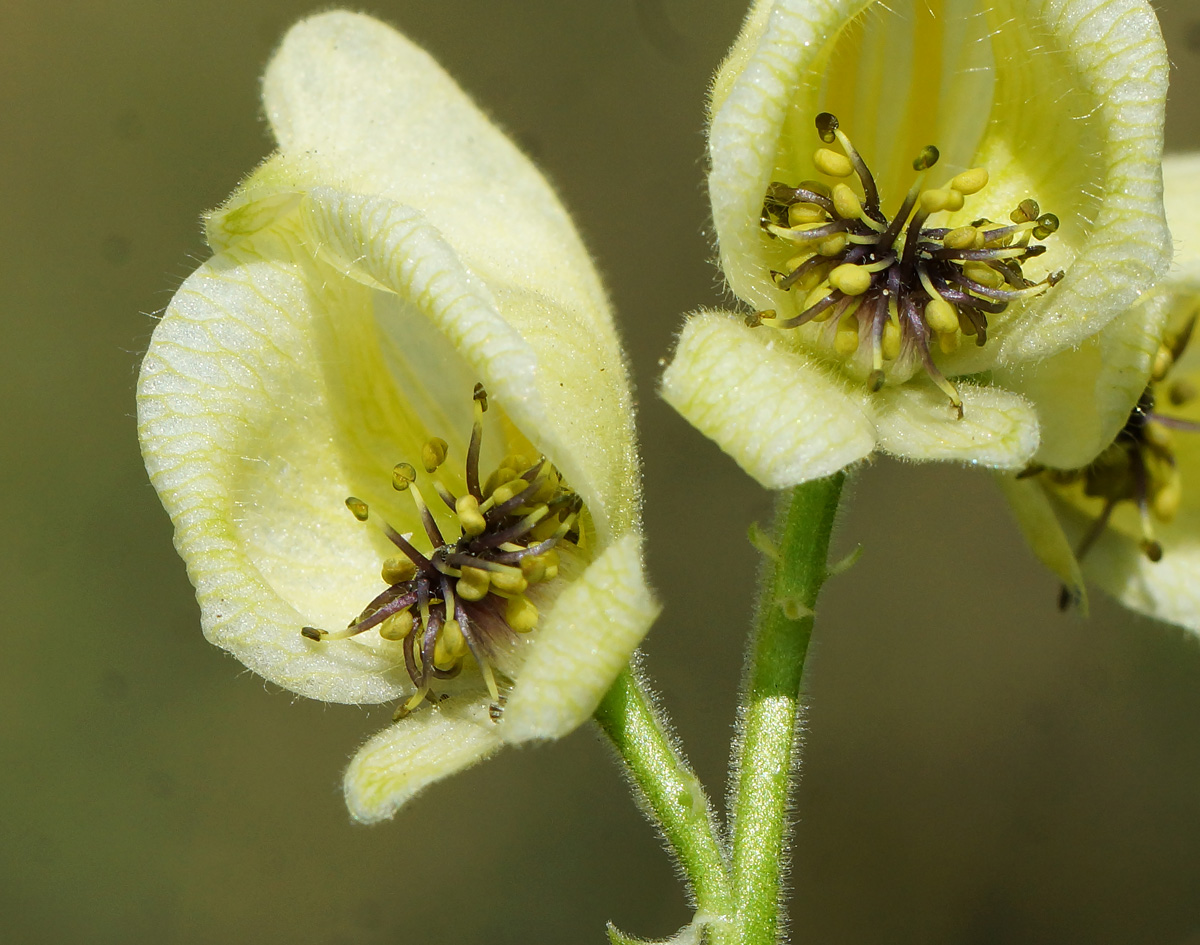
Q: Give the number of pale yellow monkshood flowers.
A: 3